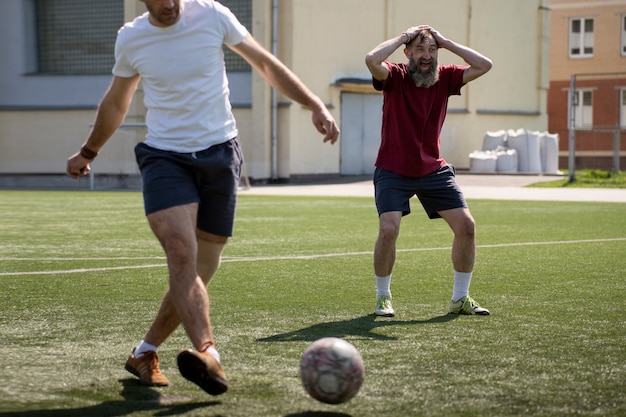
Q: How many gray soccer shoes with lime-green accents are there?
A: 2